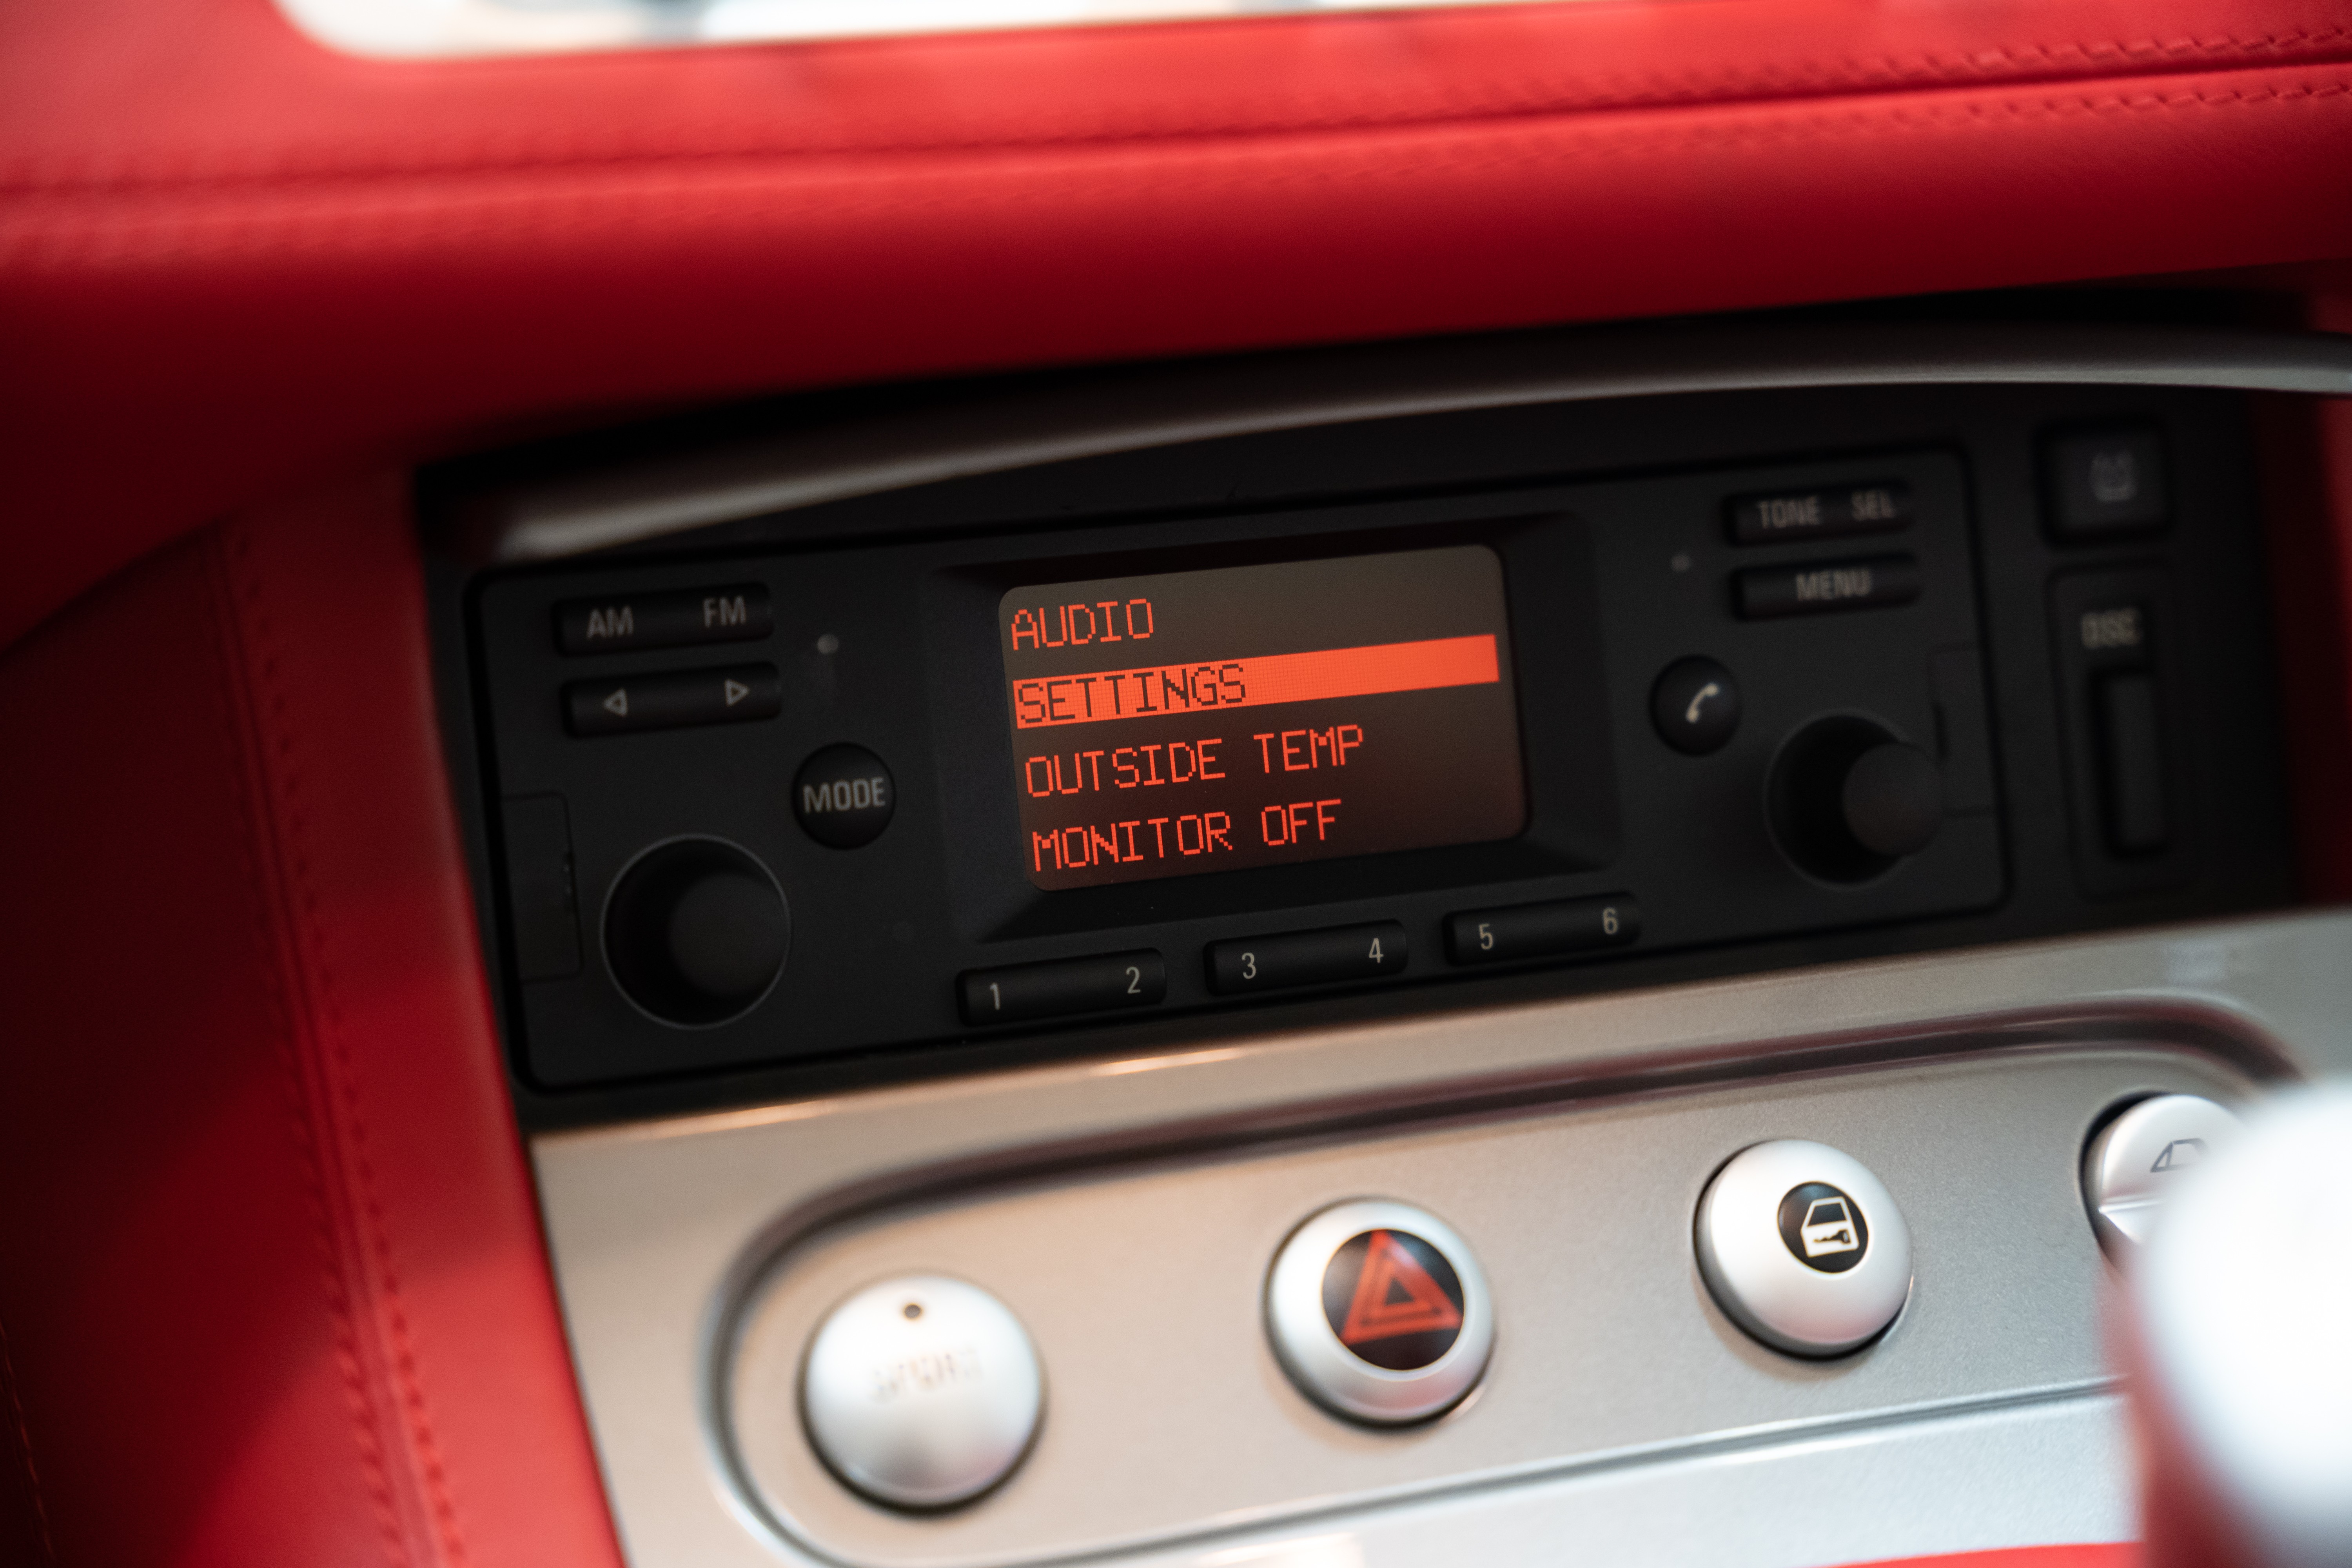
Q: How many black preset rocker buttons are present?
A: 3